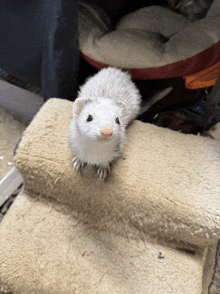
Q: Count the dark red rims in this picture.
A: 1